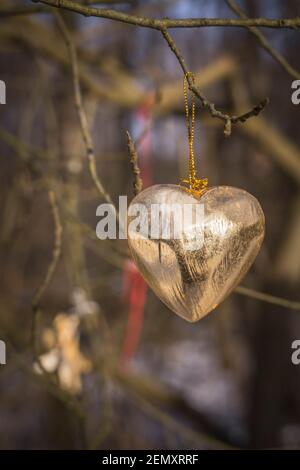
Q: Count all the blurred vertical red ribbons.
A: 1